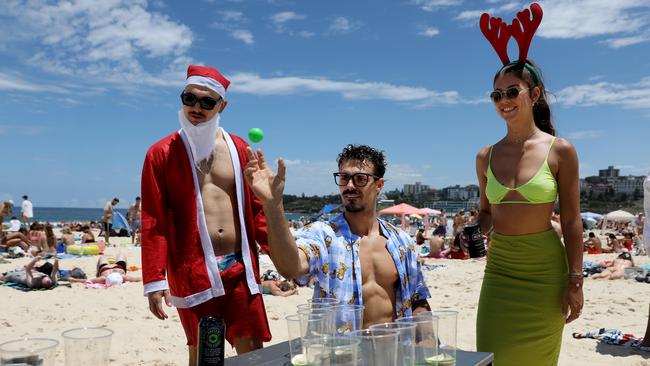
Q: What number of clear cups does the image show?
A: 12